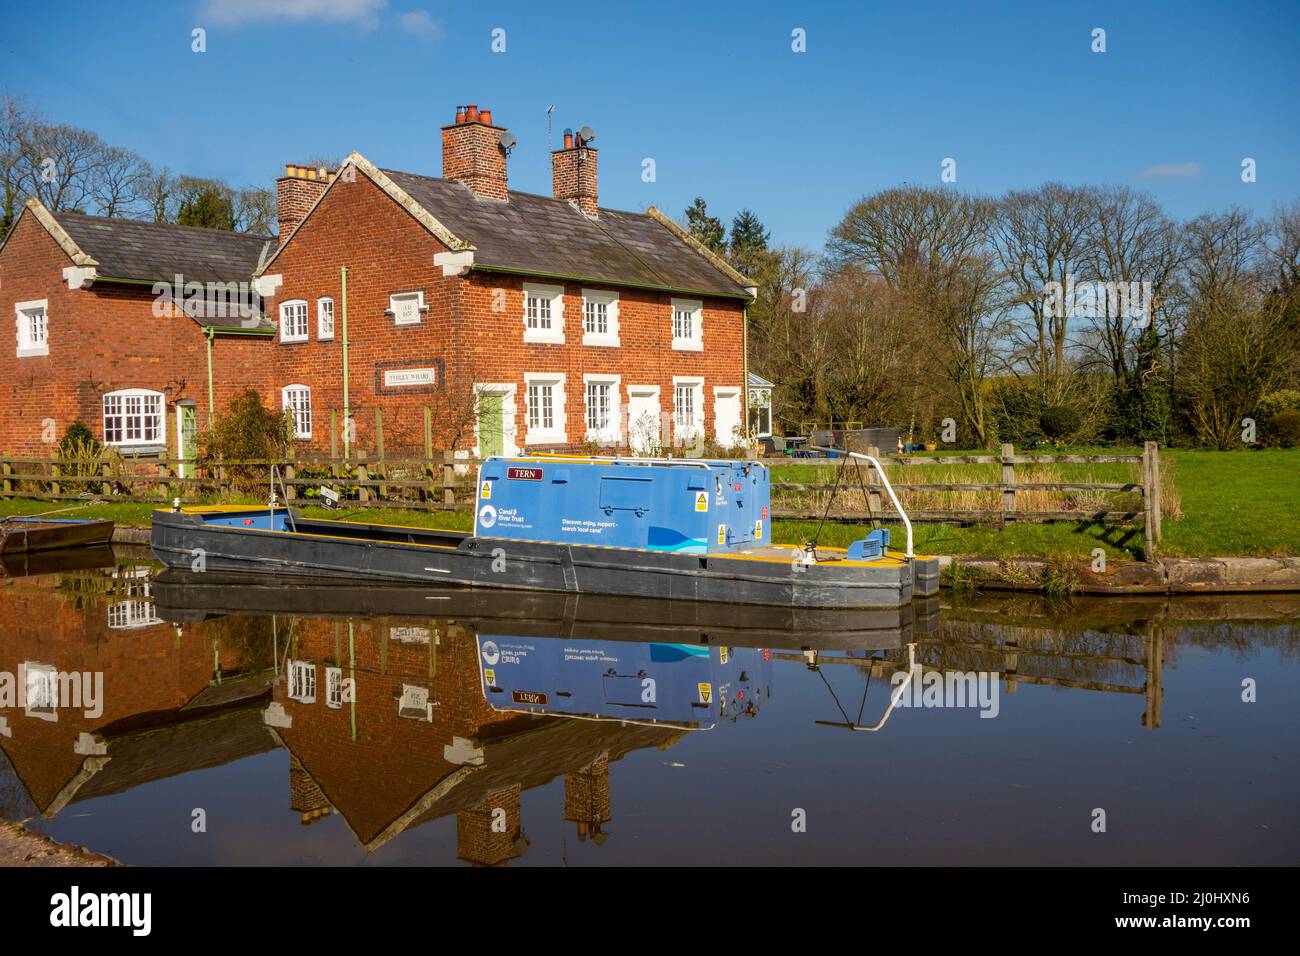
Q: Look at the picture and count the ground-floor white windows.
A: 5